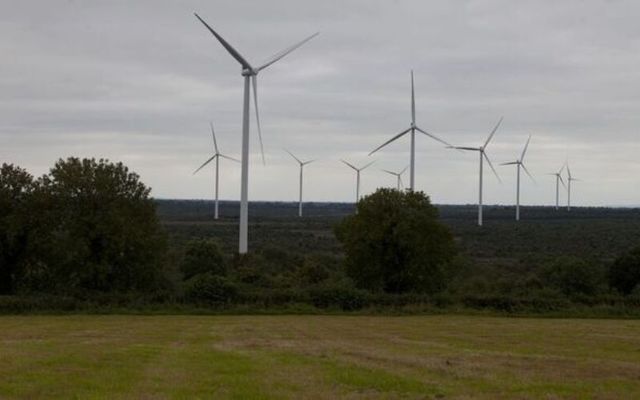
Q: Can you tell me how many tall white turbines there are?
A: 10